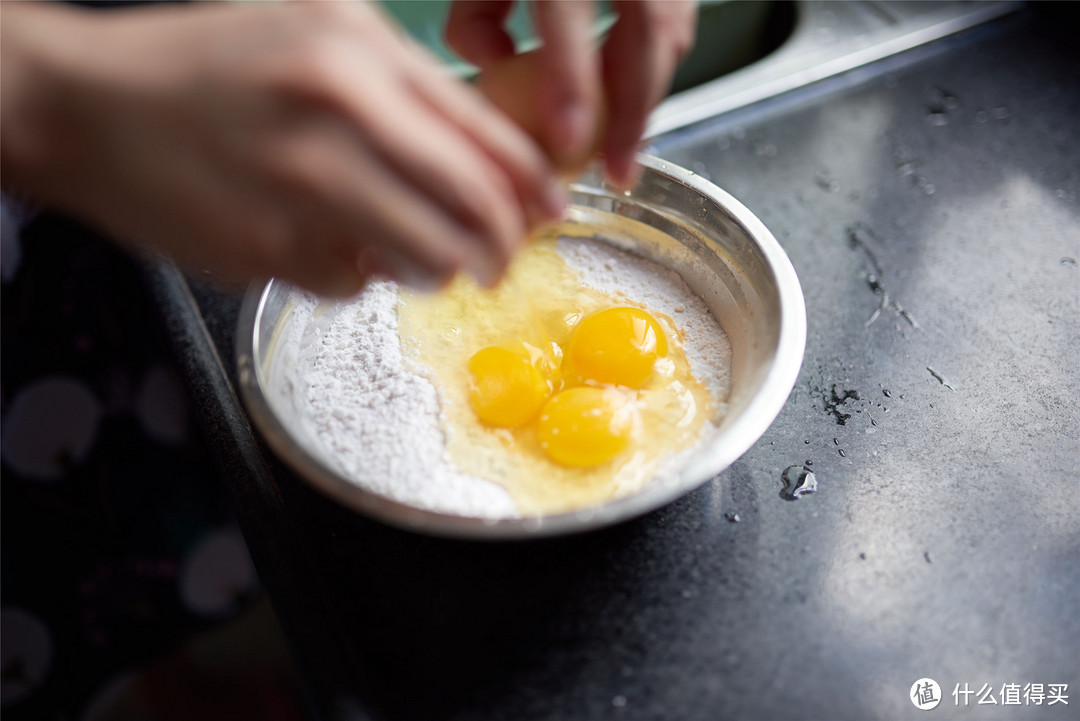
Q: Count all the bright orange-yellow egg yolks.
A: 3